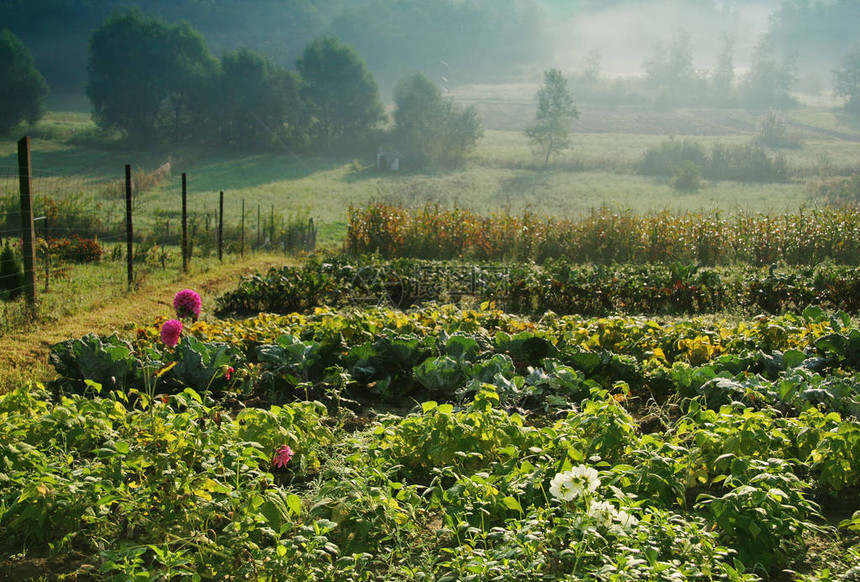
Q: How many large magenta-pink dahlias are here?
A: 2